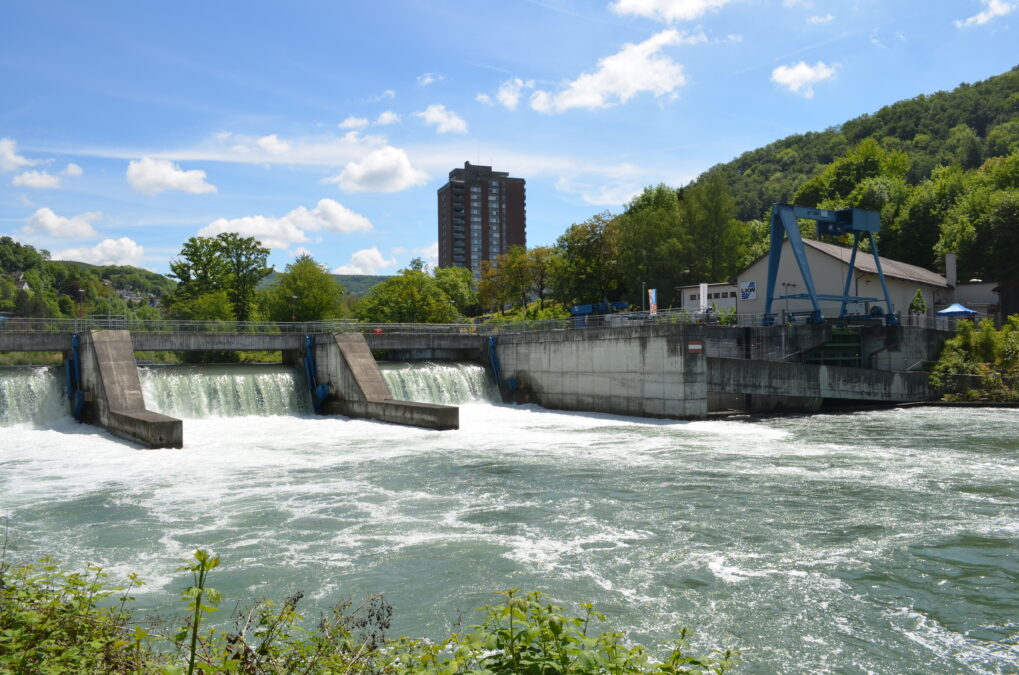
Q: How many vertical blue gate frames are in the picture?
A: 3